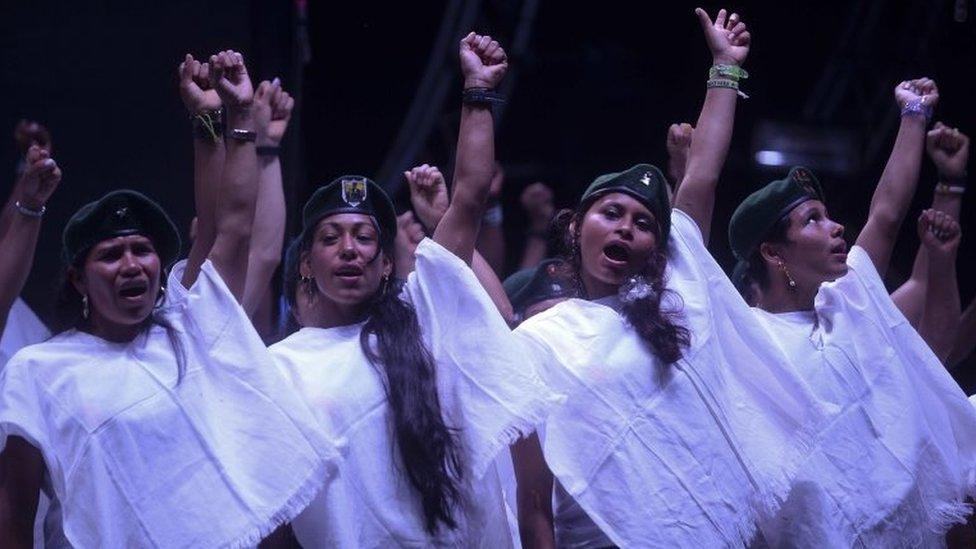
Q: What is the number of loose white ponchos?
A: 4